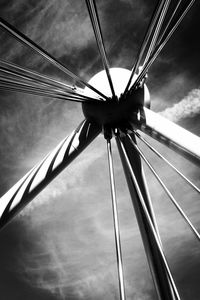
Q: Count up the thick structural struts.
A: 3